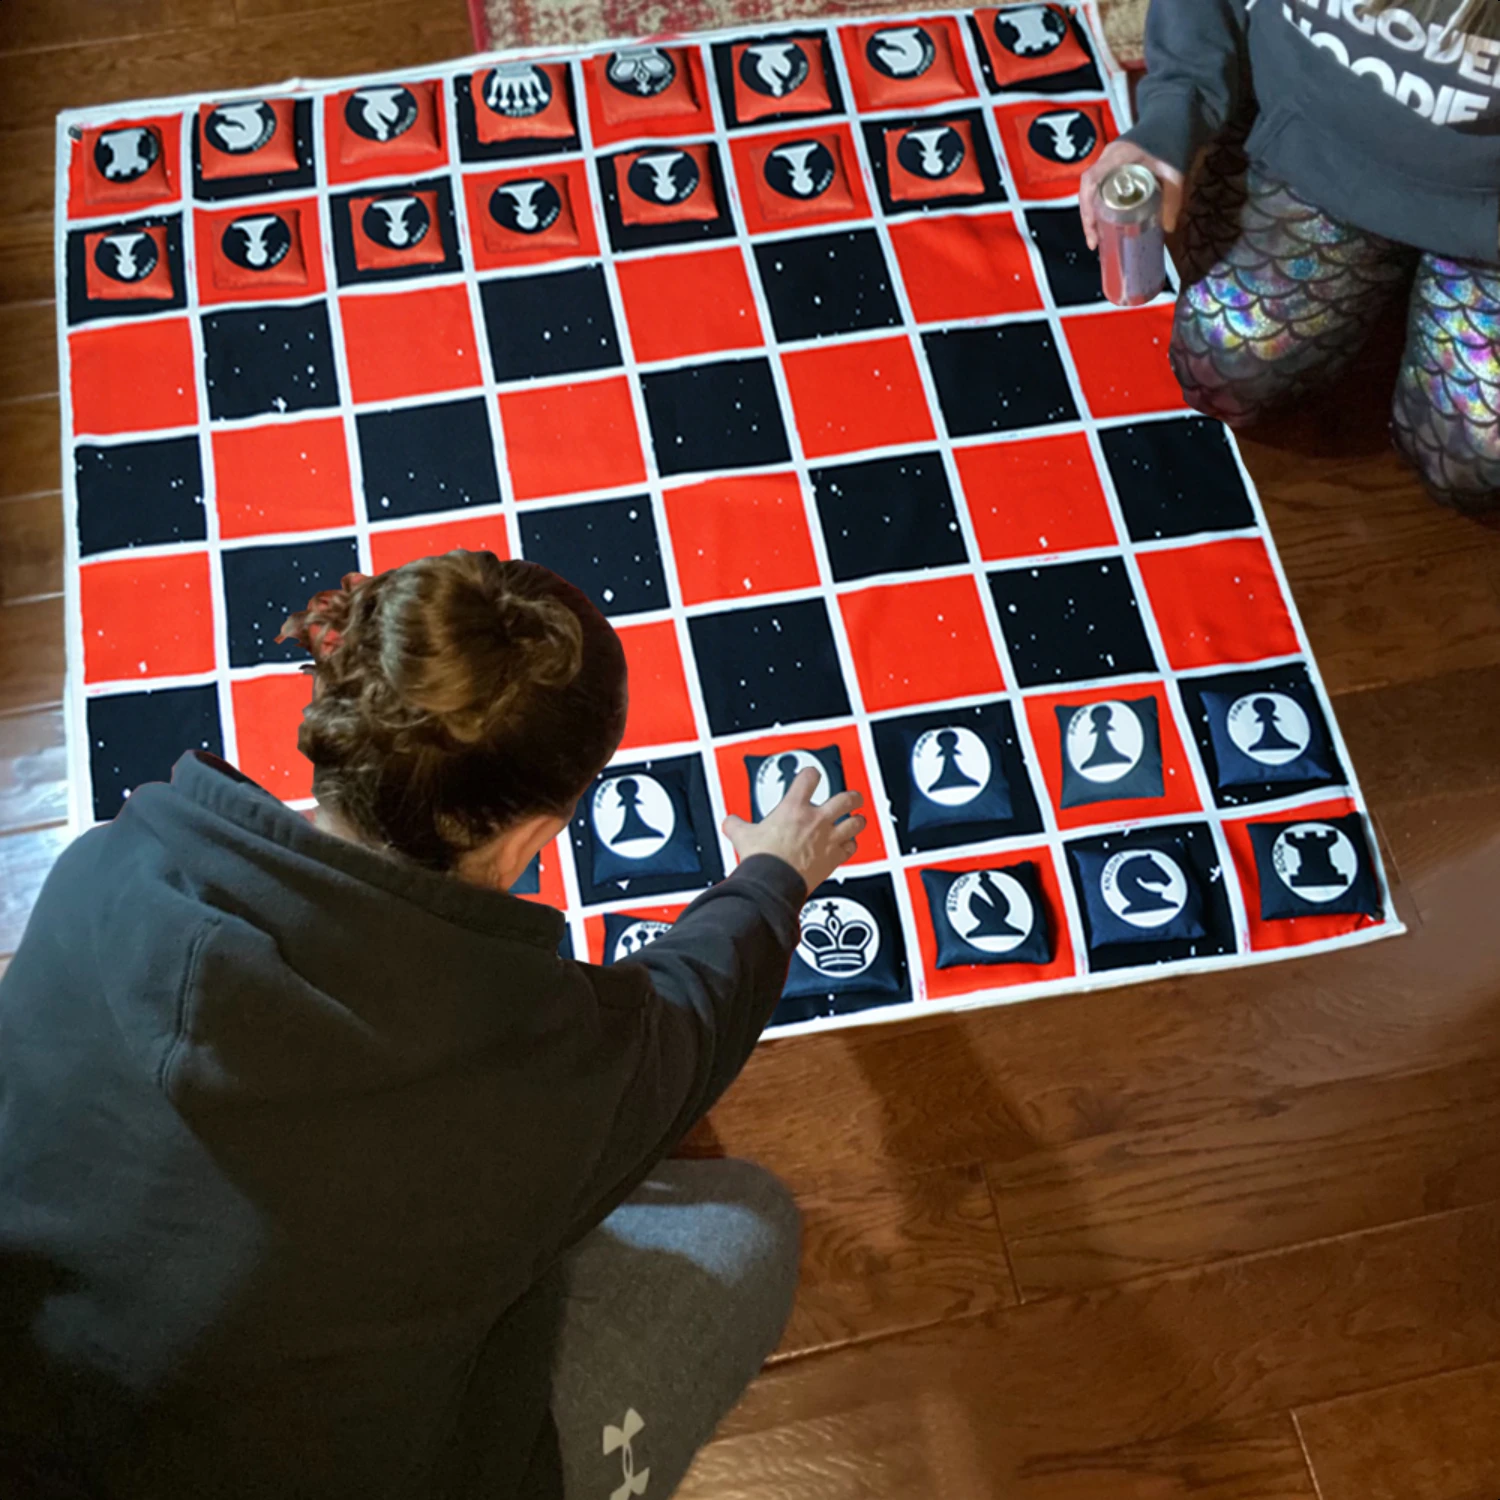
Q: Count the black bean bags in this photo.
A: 11